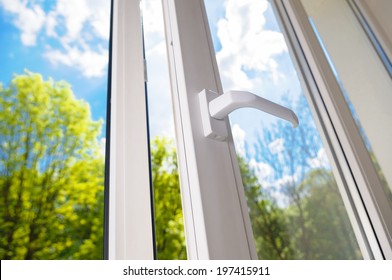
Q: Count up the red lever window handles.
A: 0